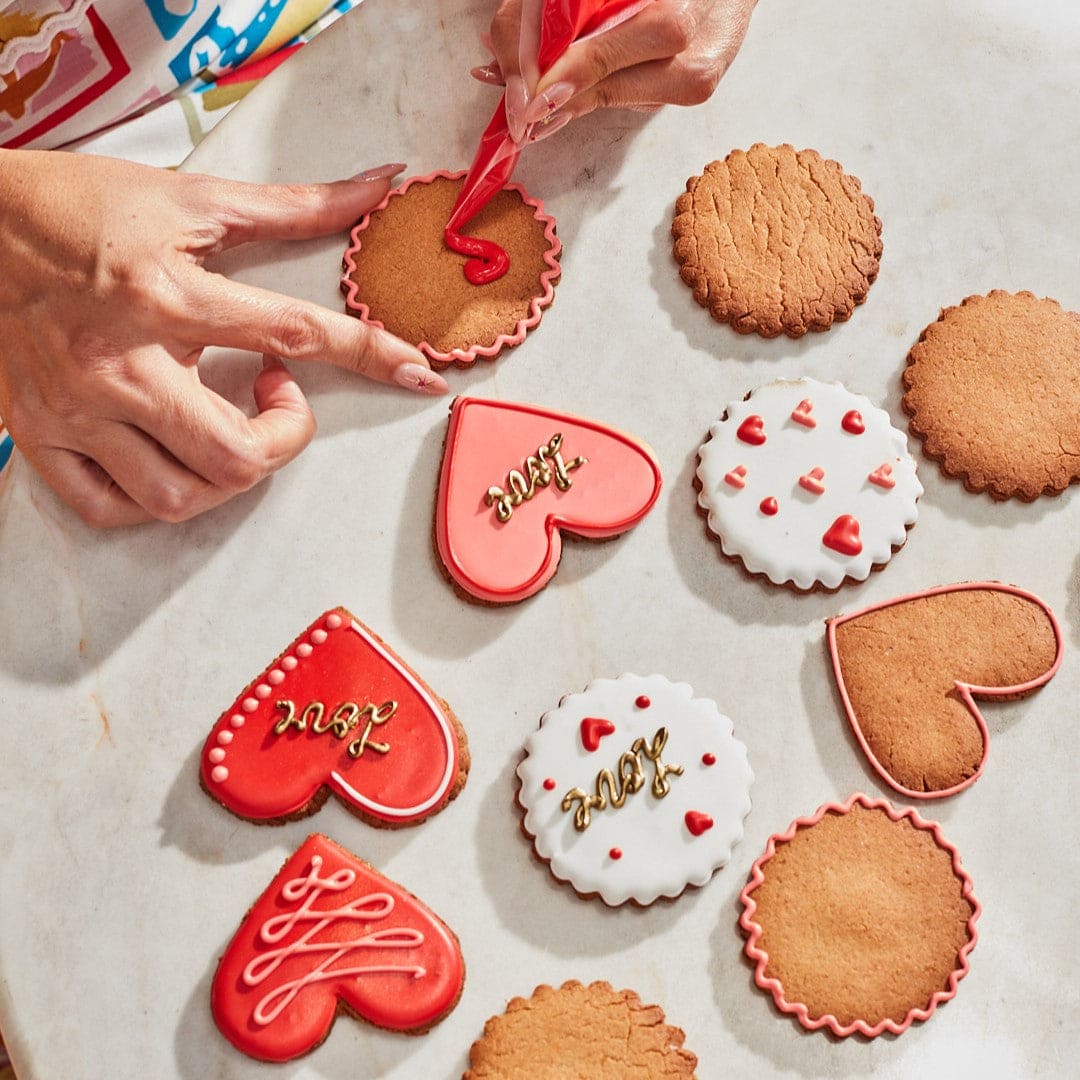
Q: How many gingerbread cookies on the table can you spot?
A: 11